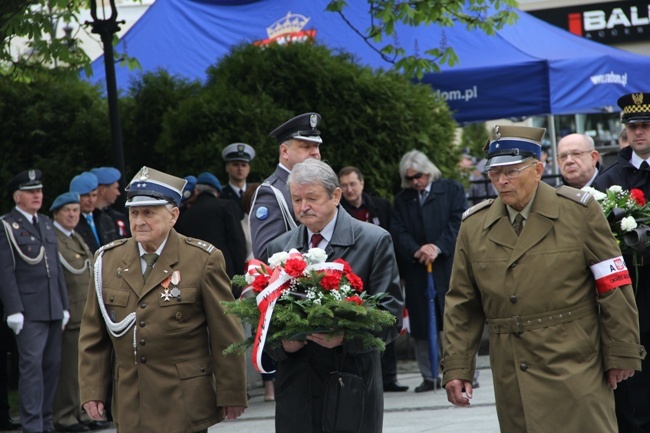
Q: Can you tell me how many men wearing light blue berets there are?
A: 5